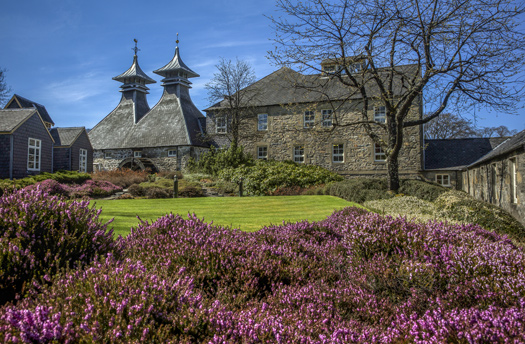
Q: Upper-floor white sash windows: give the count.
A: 5